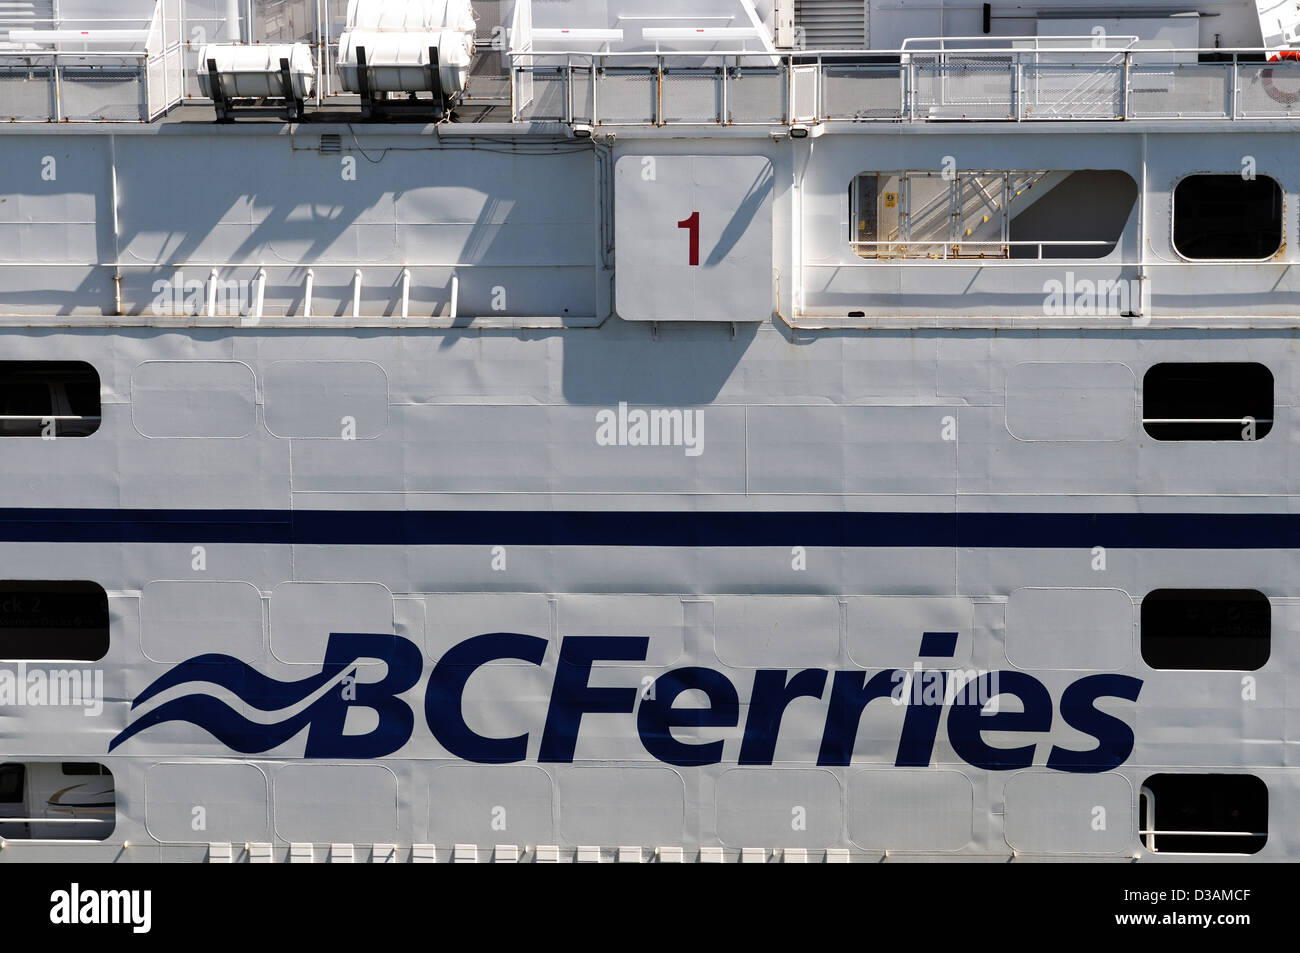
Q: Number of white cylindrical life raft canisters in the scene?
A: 3